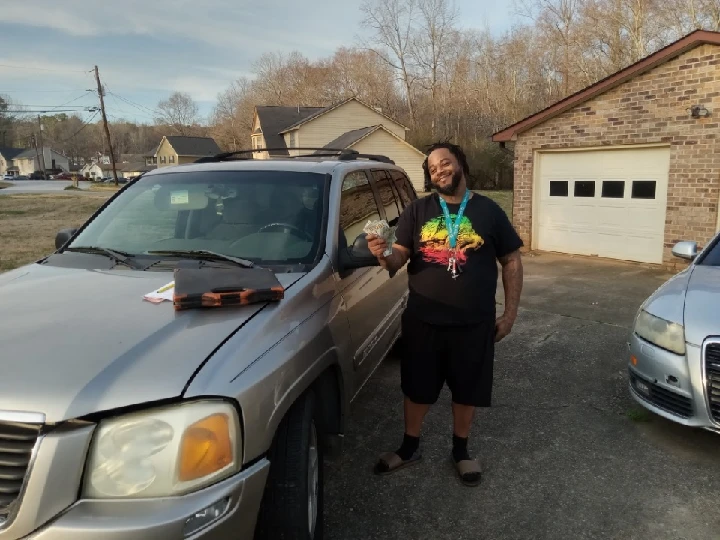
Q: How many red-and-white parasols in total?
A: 0